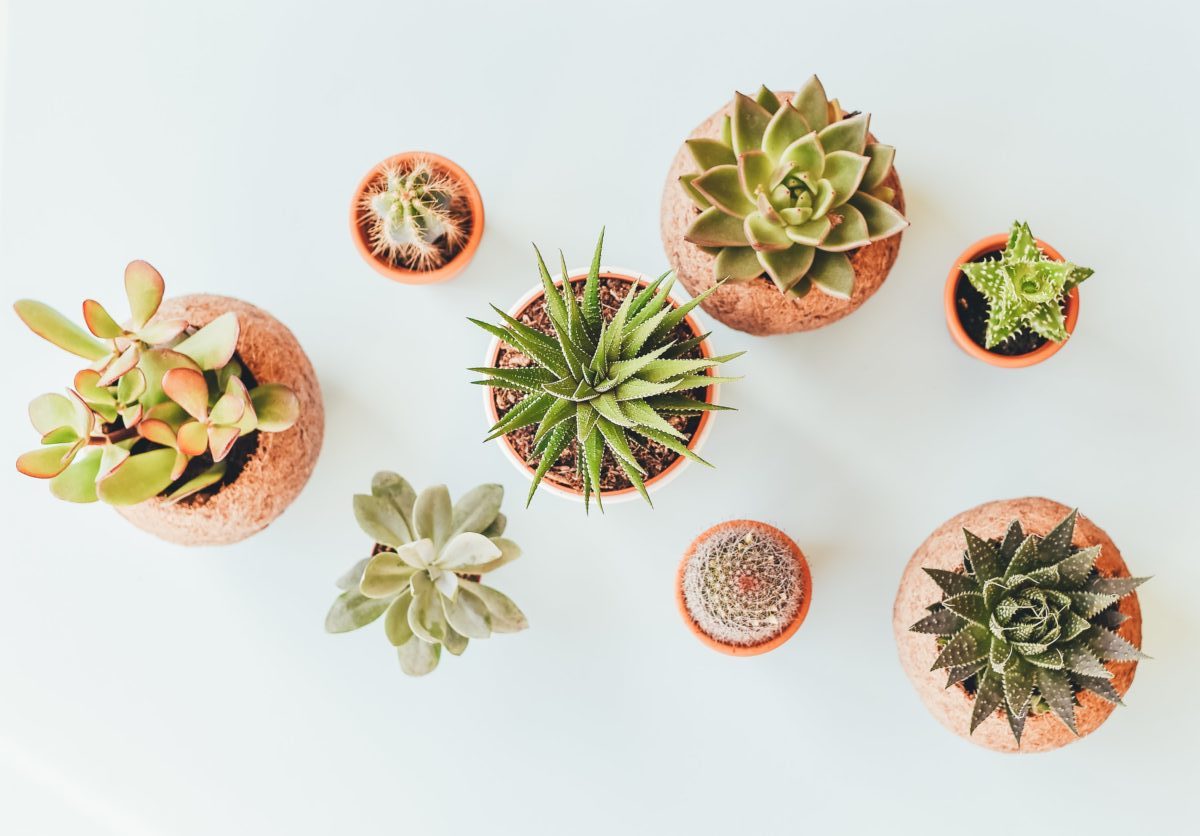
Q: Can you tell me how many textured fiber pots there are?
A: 3